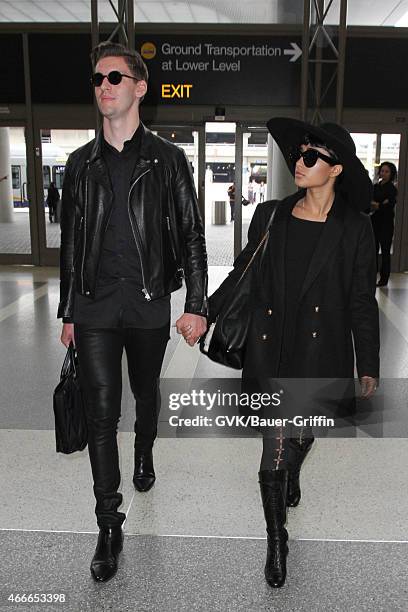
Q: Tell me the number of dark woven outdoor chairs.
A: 0